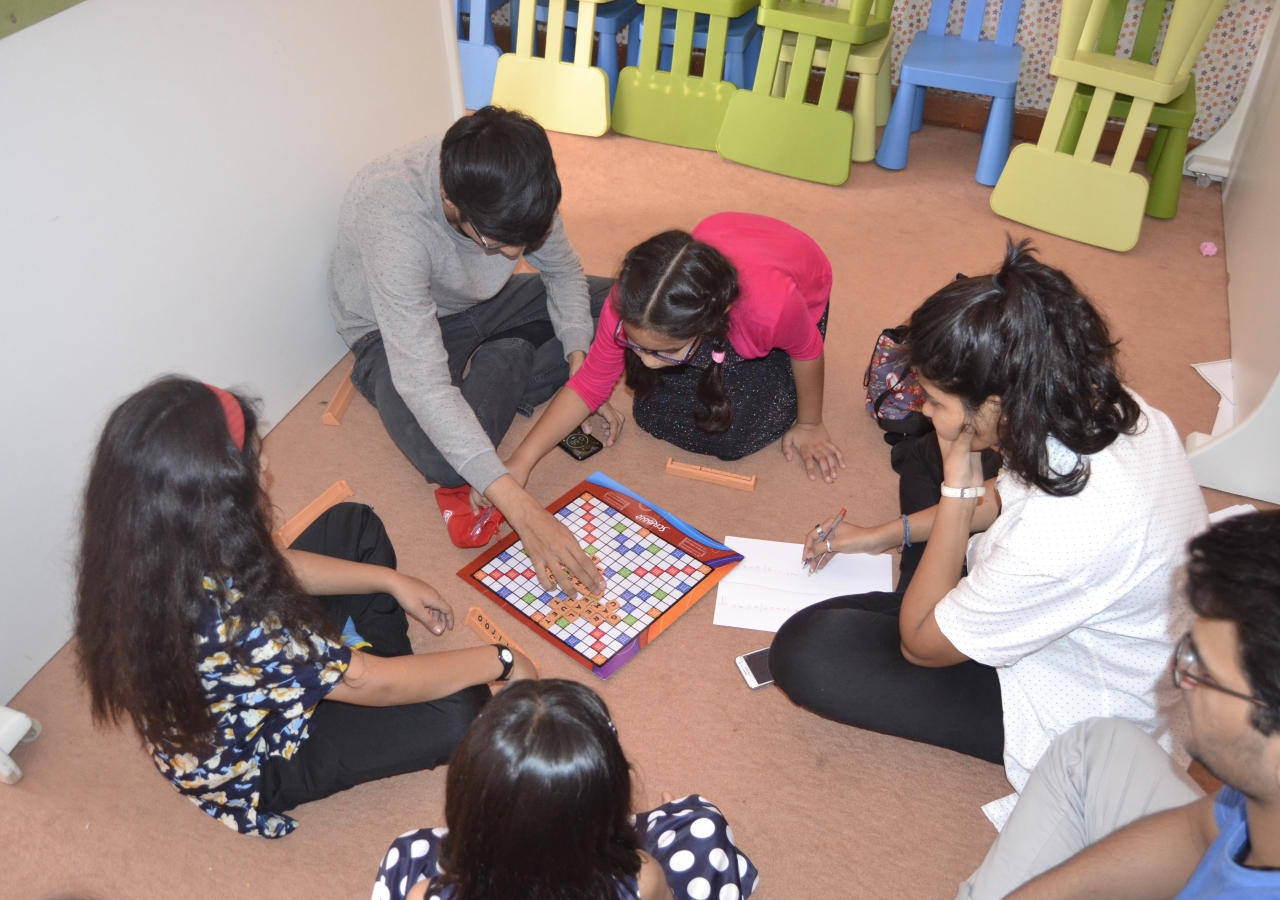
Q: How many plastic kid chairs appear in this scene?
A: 11